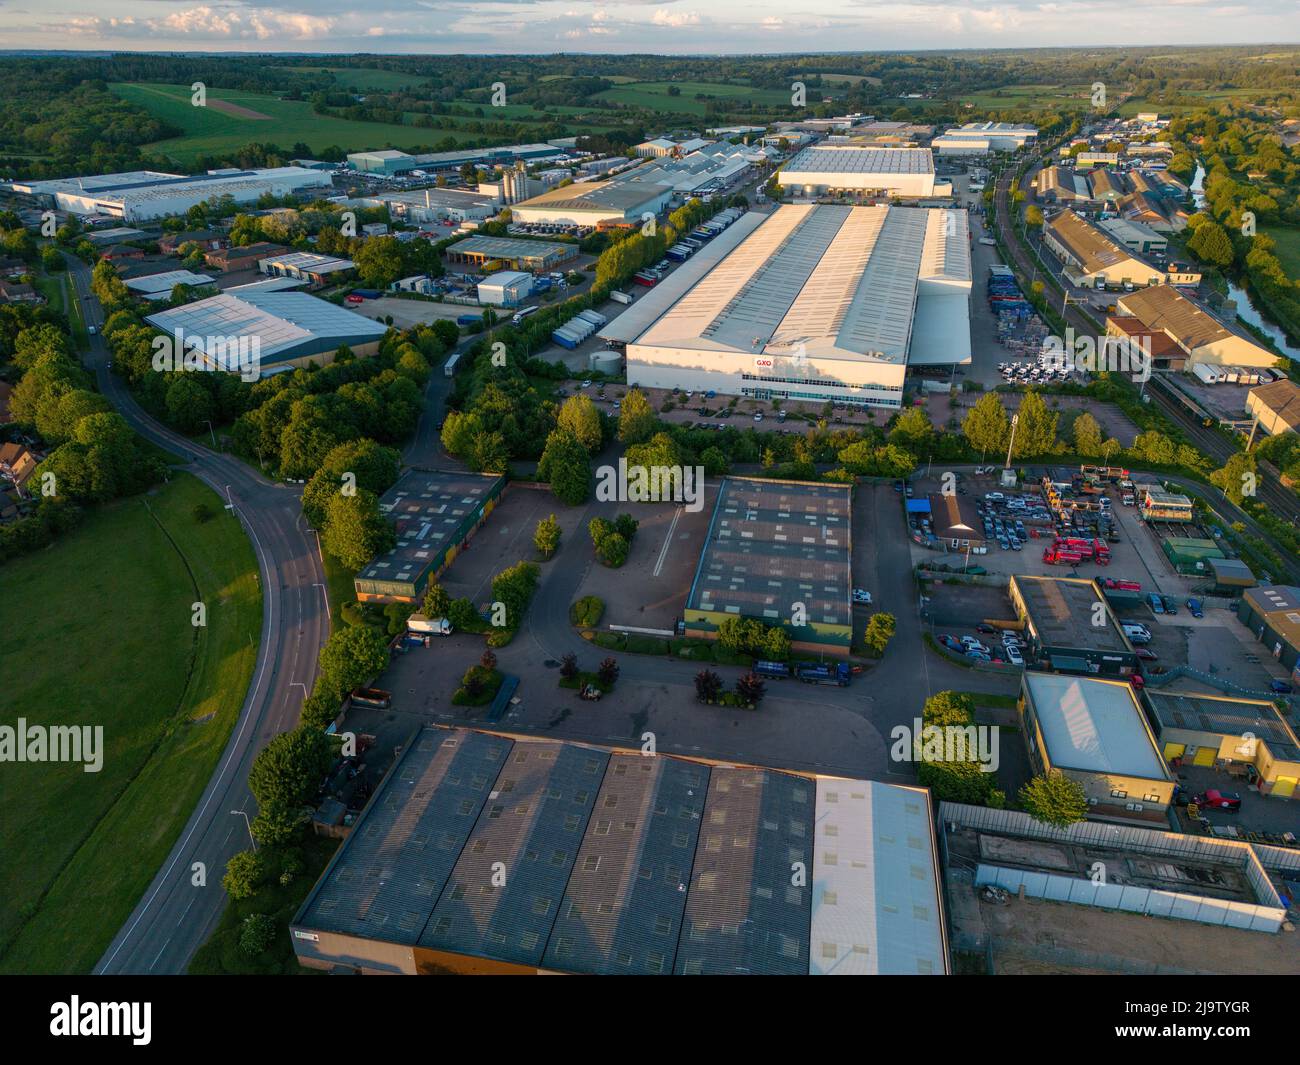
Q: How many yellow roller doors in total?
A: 6